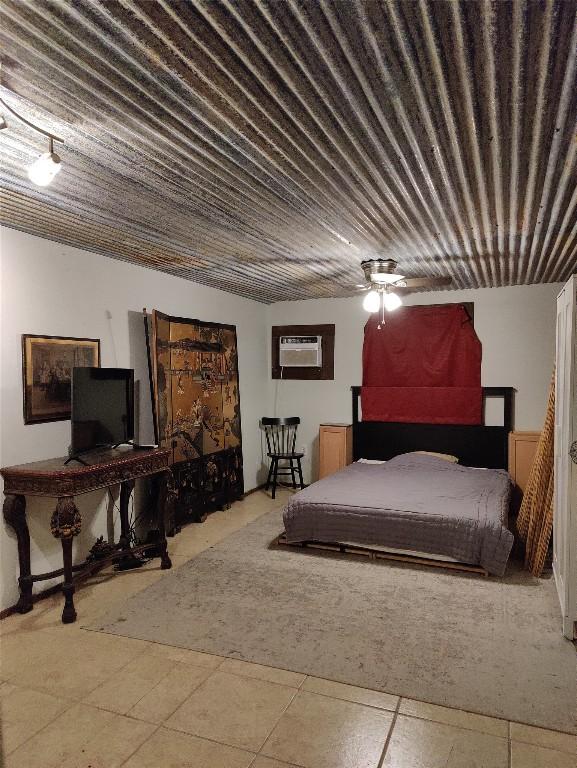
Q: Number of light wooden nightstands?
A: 2